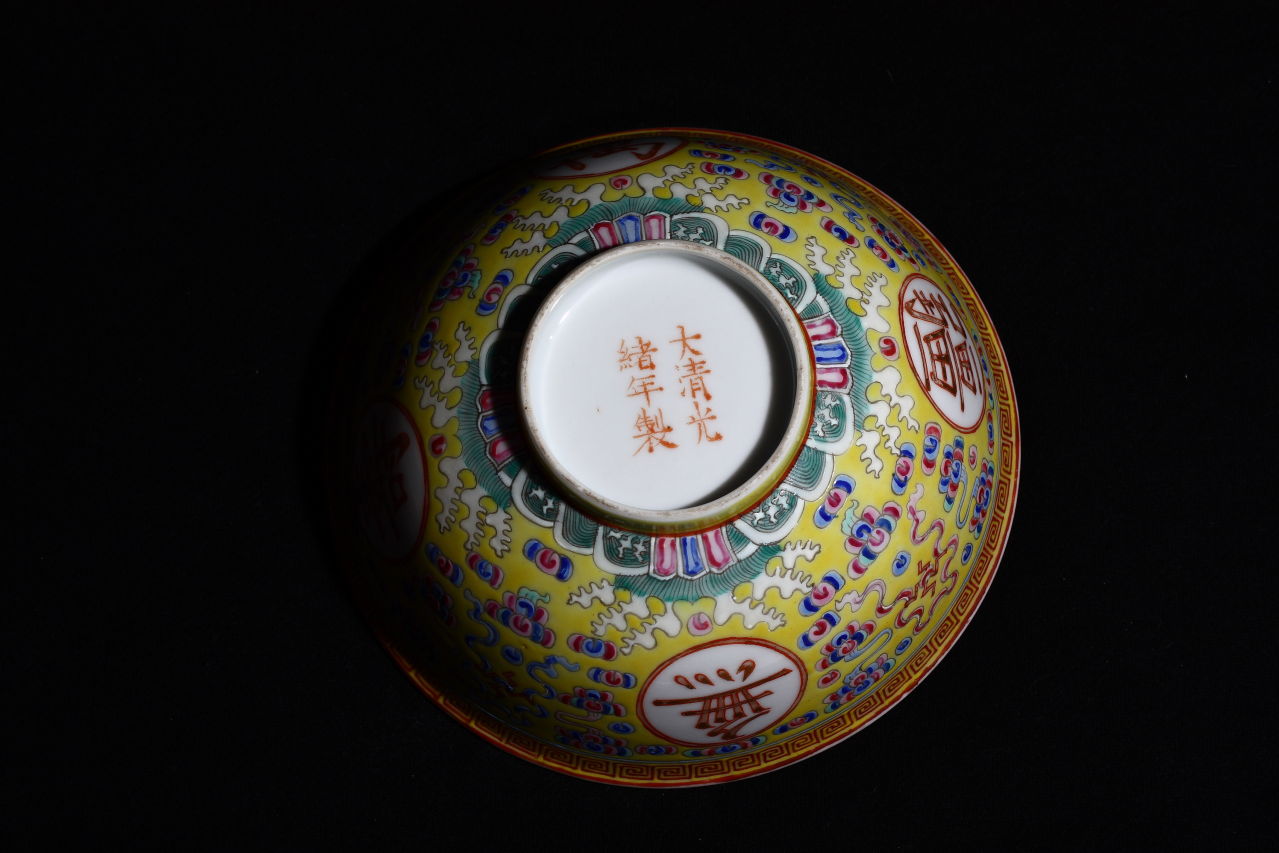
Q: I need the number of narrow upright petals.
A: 12